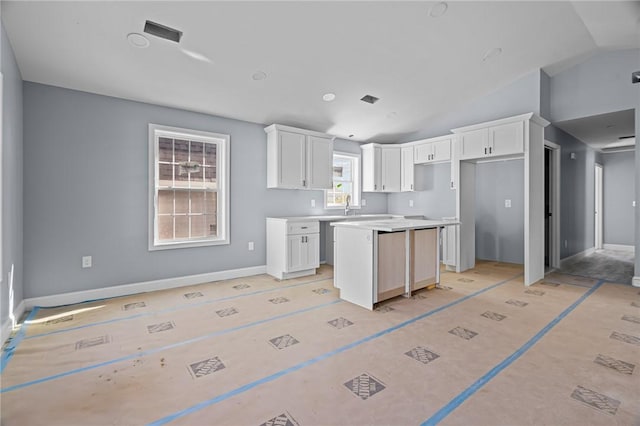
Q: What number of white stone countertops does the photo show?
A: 2